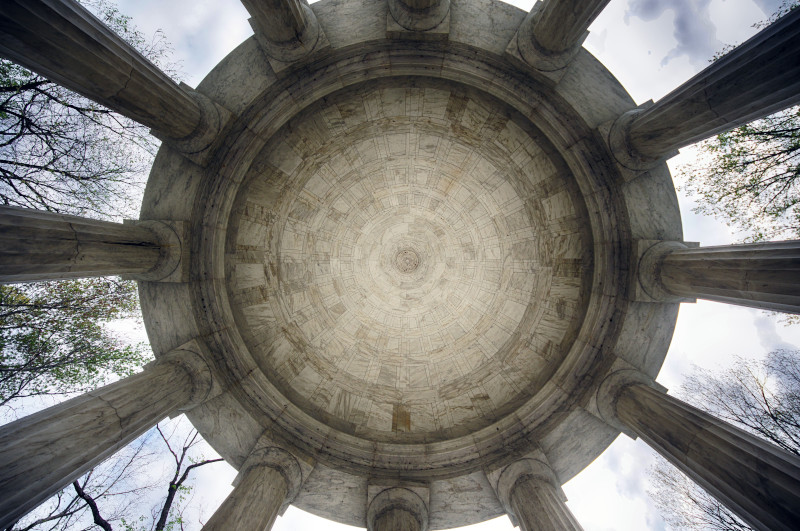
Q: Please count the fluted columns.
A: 12